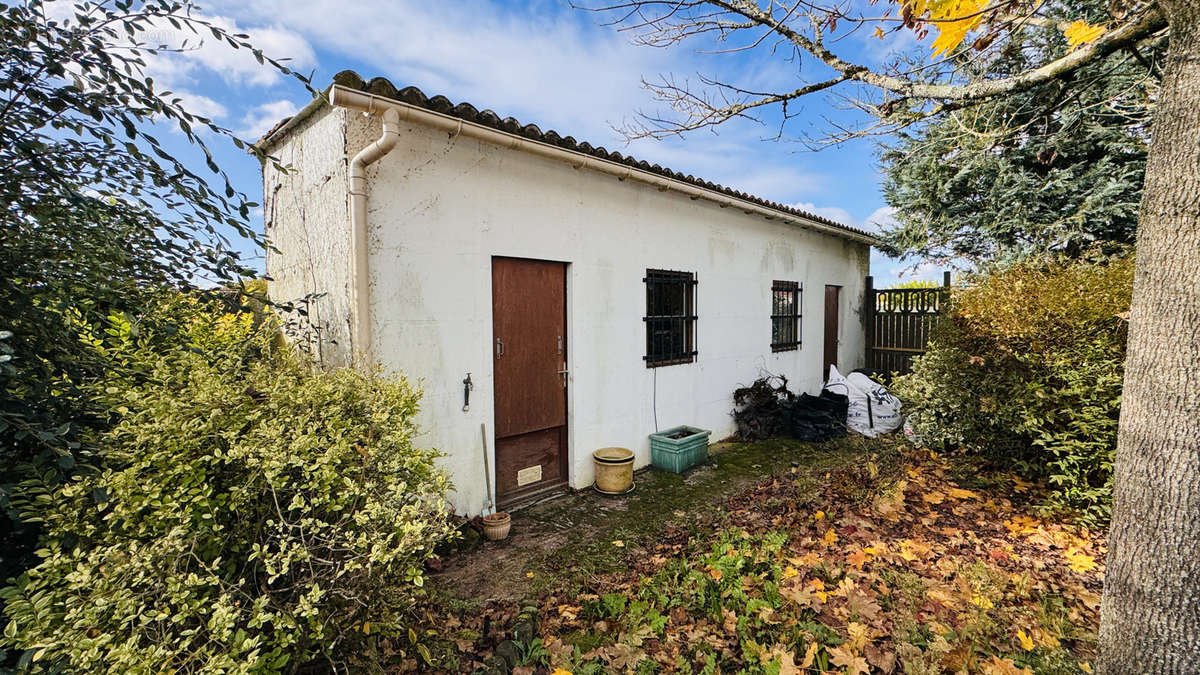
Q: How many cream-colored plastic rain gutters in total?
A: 1